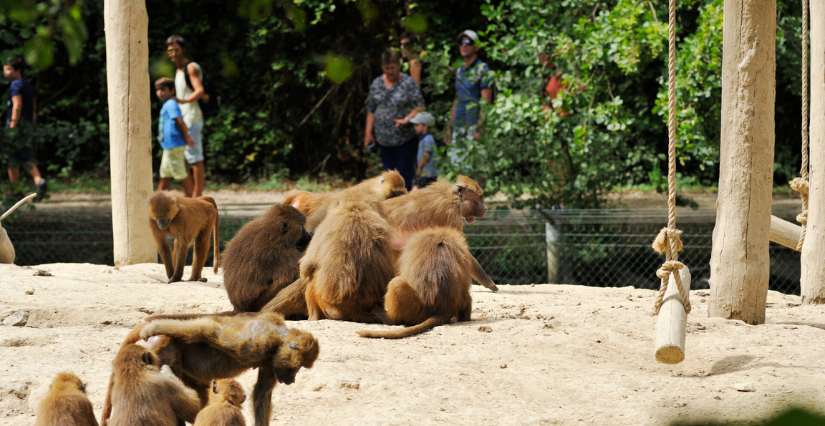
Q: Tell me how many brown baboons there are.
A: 10